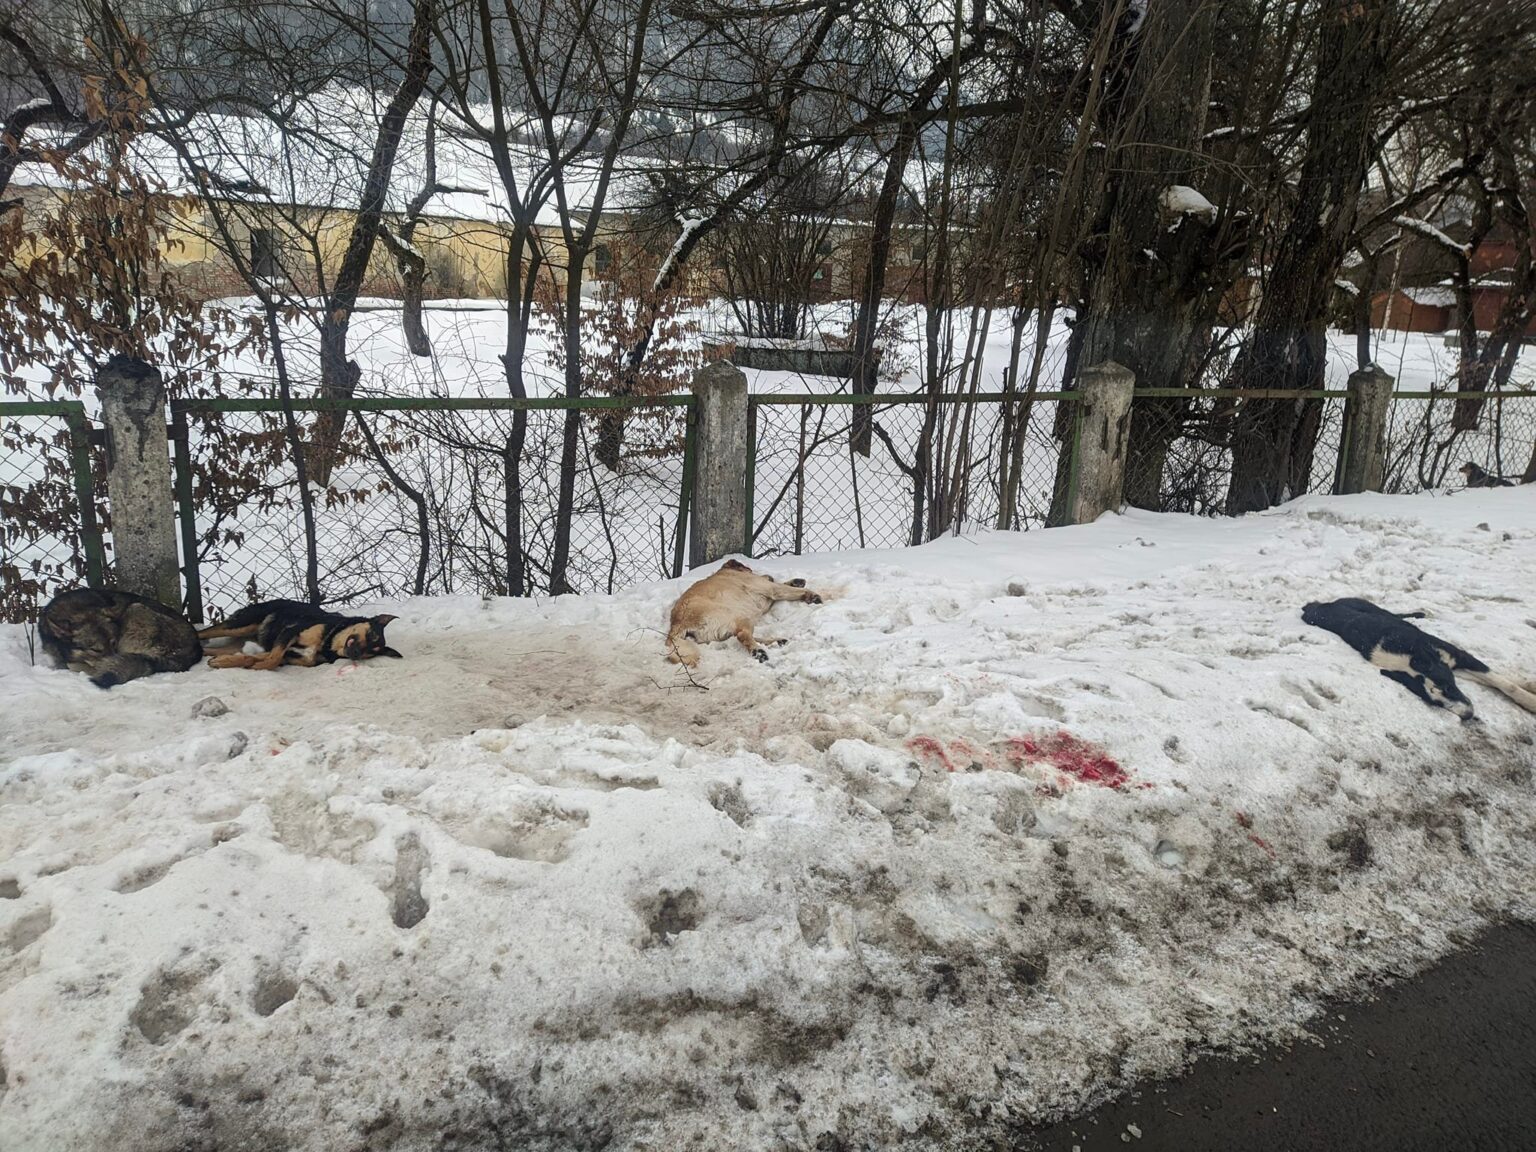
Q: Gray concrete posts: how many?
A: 4